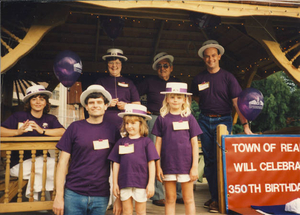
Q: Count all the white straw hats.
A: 7